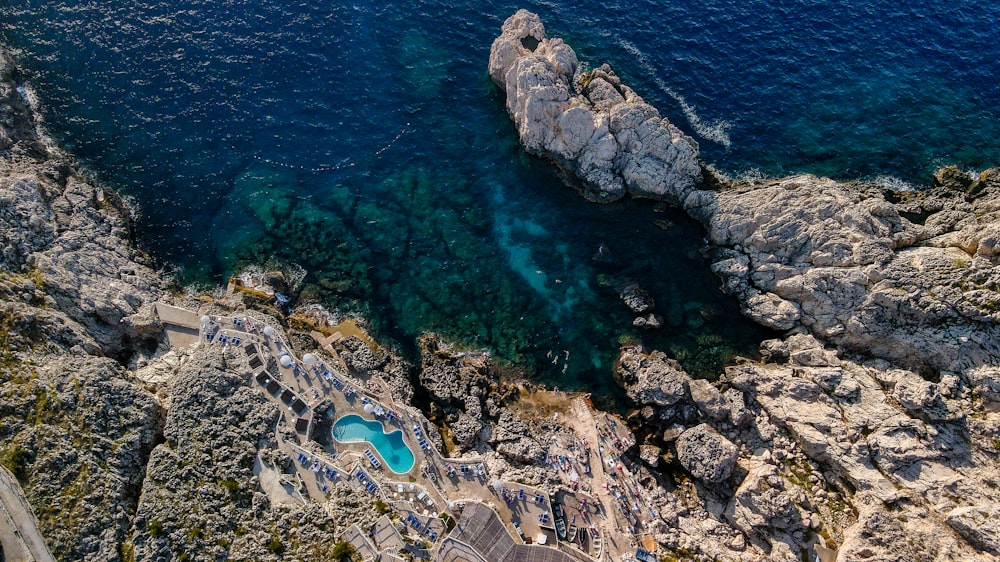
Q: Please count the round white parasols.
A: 6